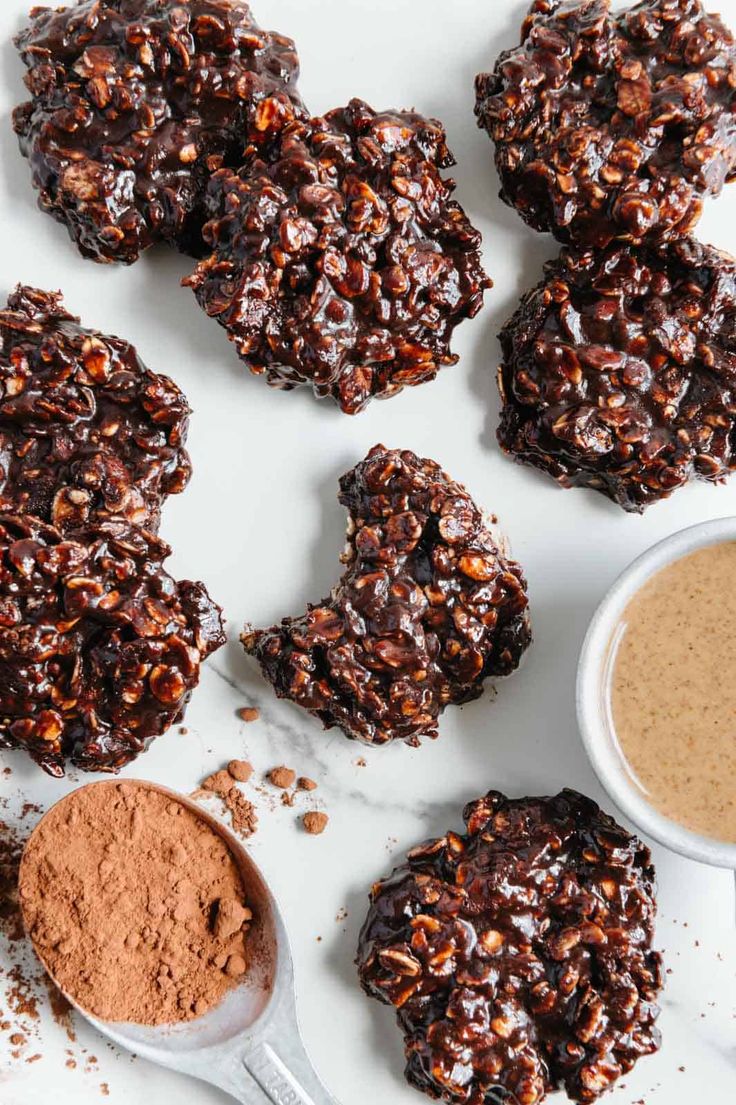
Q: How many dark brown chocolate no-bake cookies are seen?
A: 8